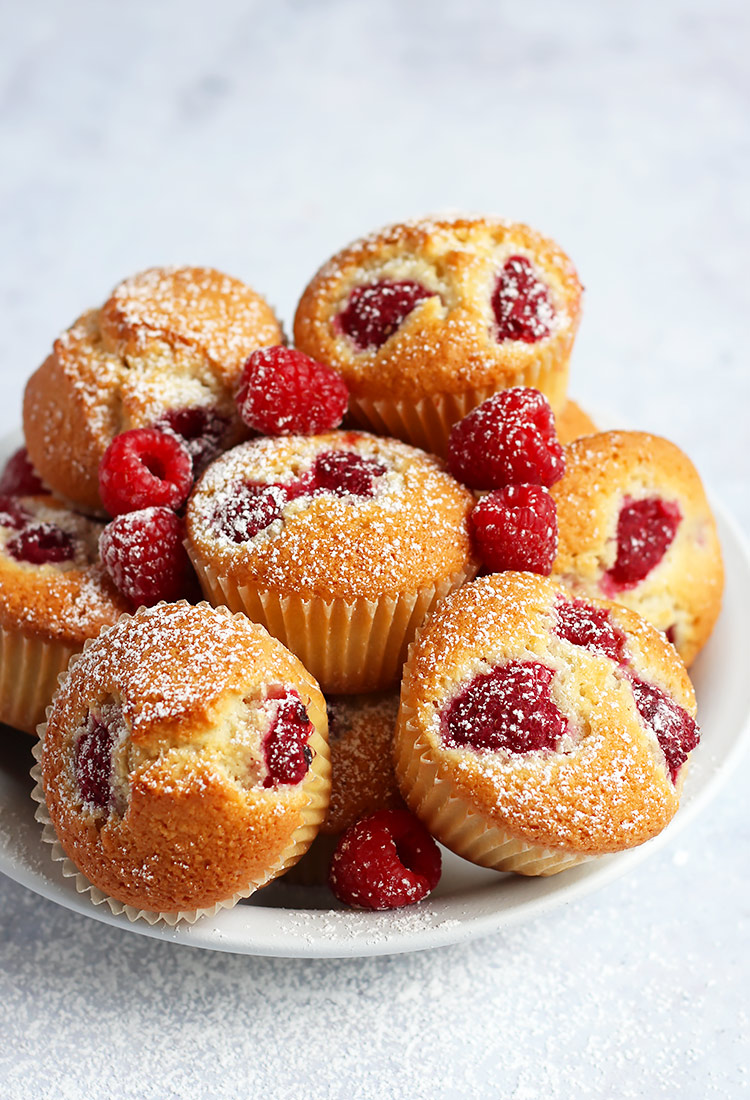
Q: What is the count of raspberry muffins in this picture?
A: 9